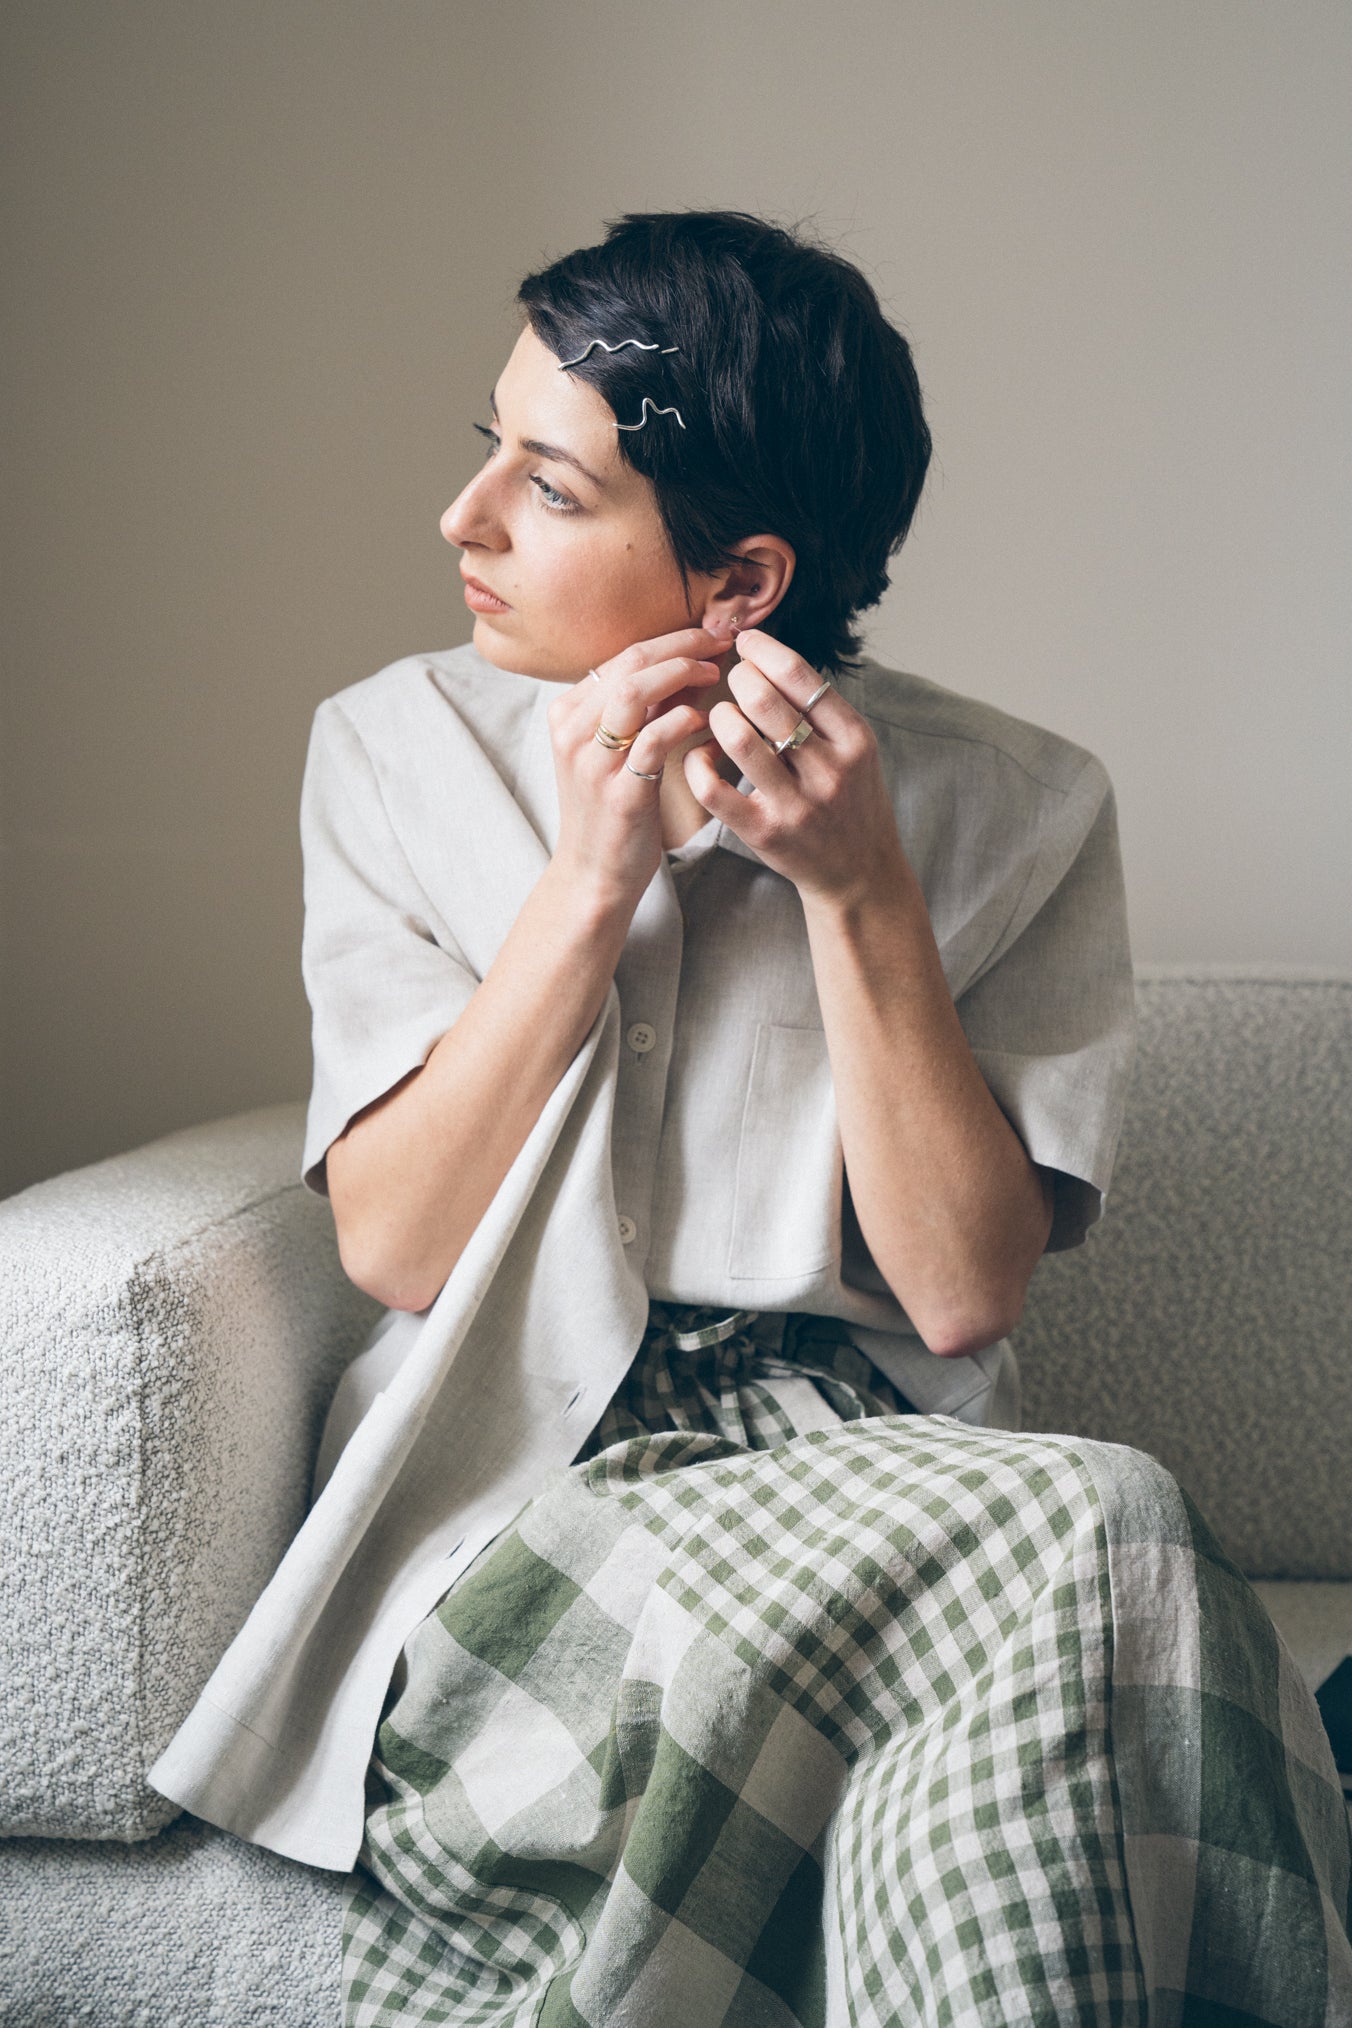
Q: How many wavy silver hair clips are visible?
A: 2